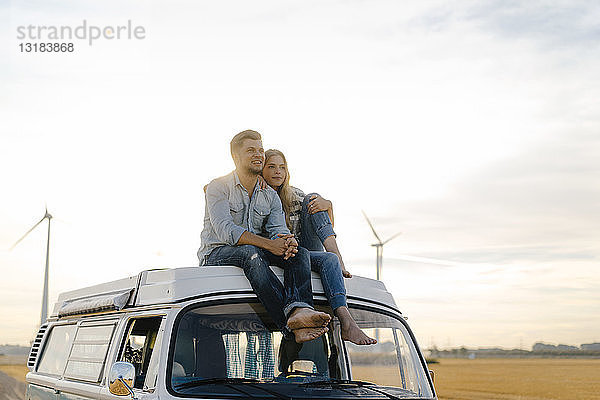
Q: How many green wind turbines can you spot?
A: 0